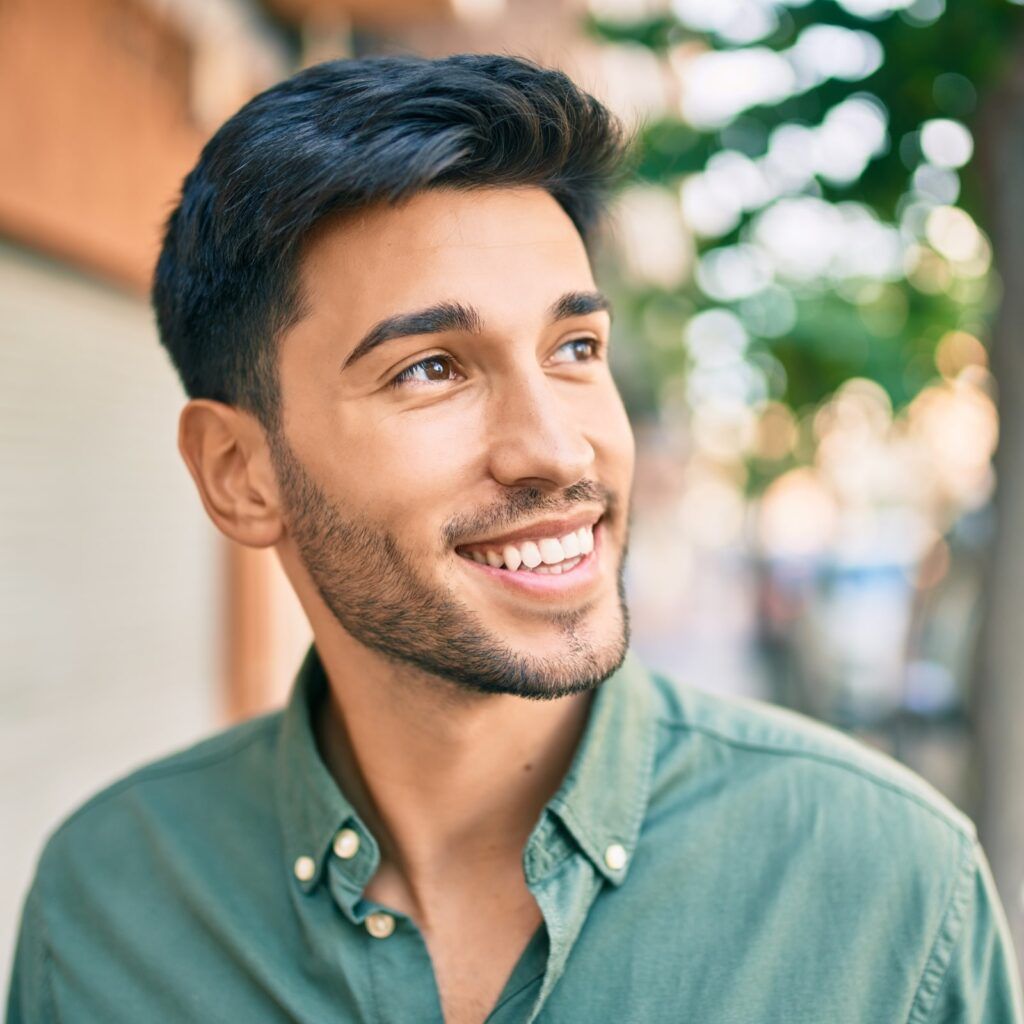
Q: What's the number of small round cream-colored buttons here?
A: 4